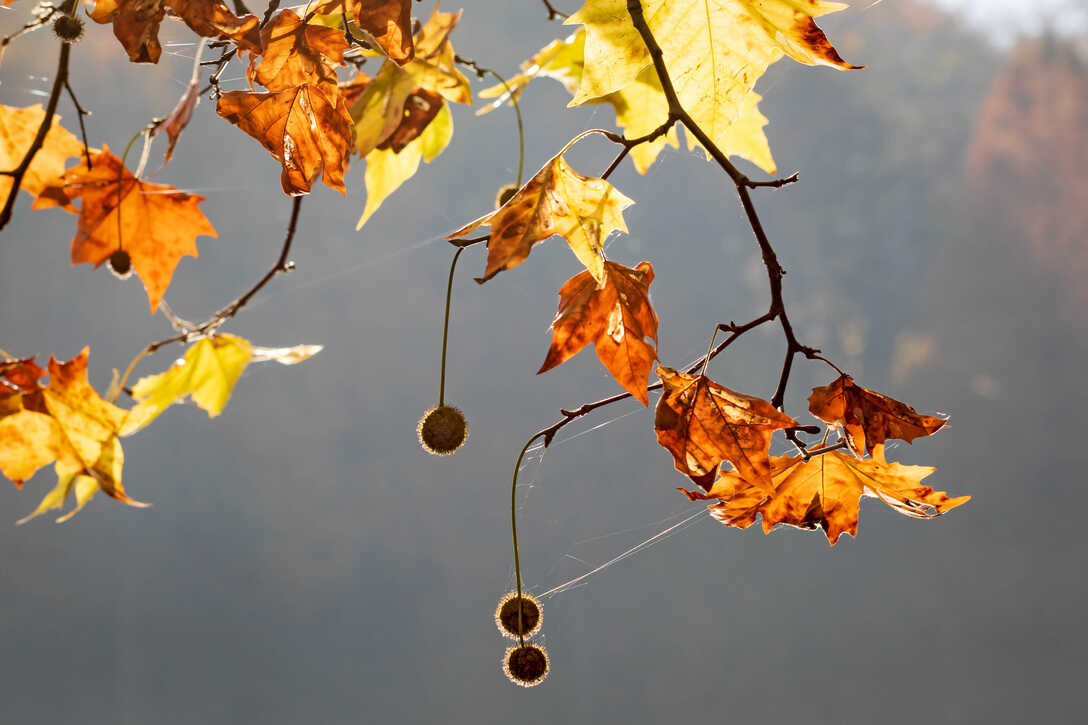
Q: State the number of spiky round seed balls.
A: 6